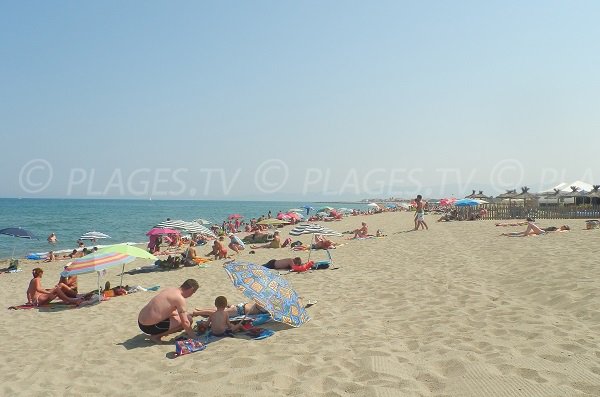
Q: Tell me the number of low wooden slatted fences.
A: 1